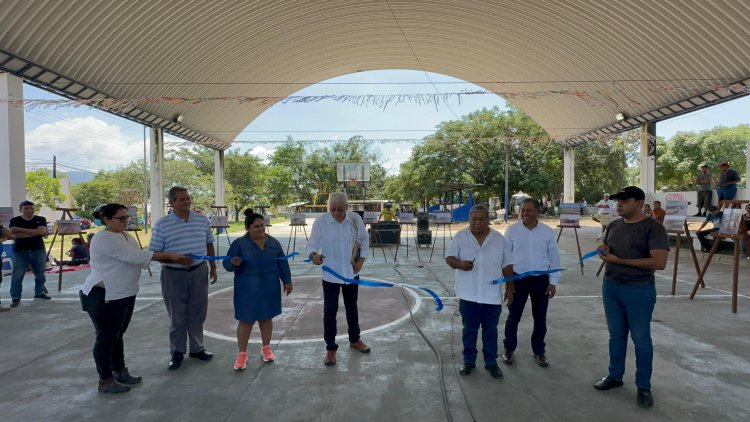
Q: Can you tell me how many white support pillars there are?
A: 5